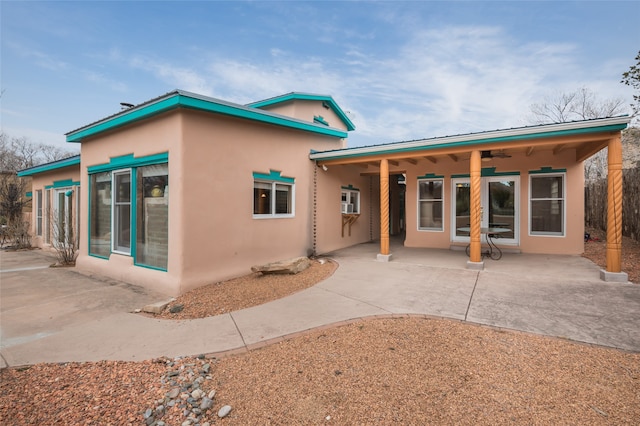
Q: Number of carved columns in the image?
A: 3